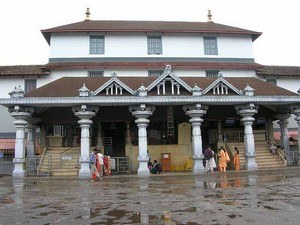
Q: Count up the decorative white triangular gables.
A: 3